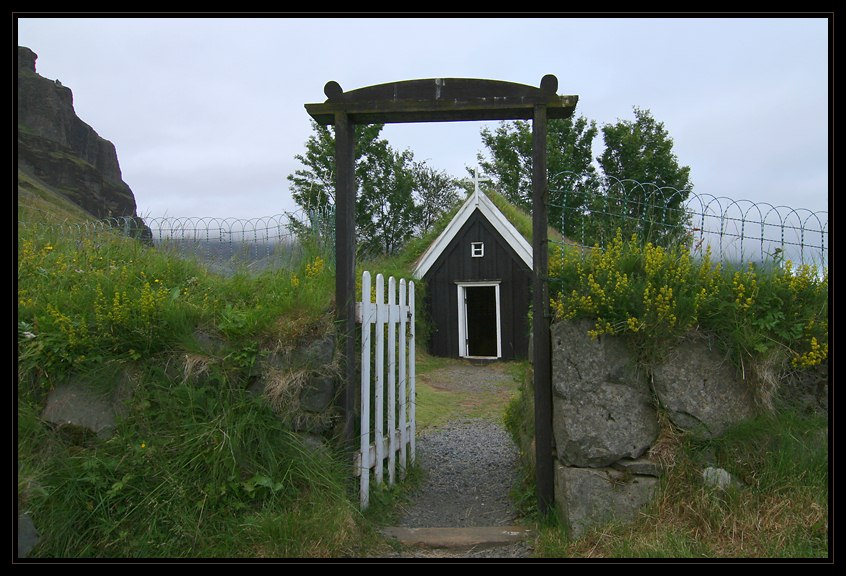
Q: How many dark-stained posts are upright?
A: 2